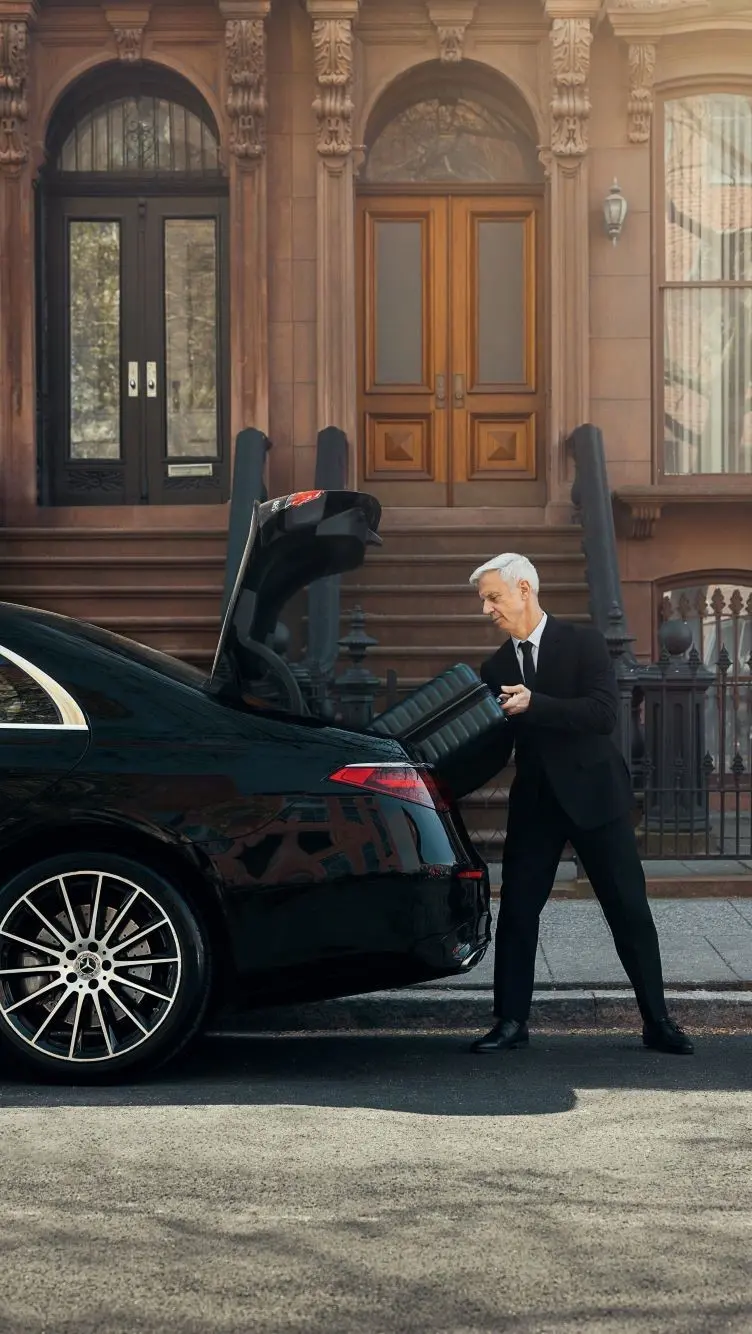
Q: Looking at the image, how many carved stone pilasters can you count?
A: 4